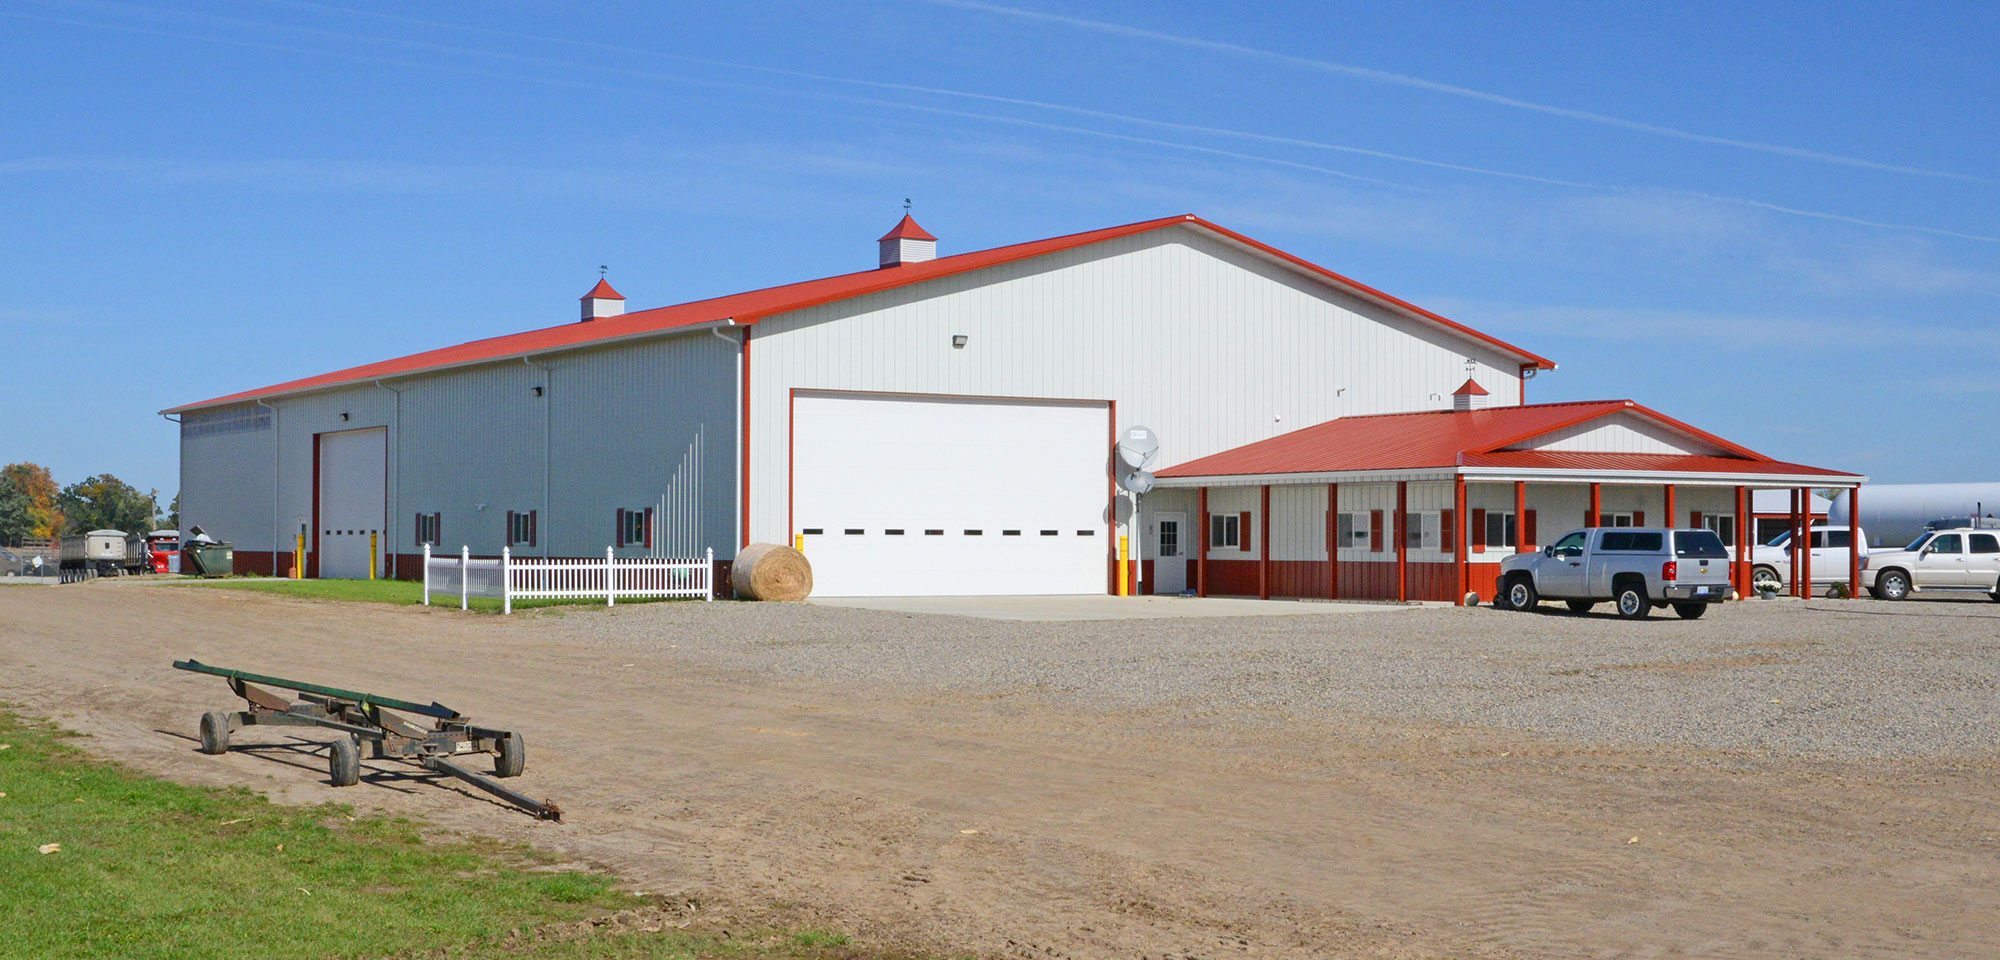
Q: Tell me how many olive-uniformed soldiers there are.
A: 0